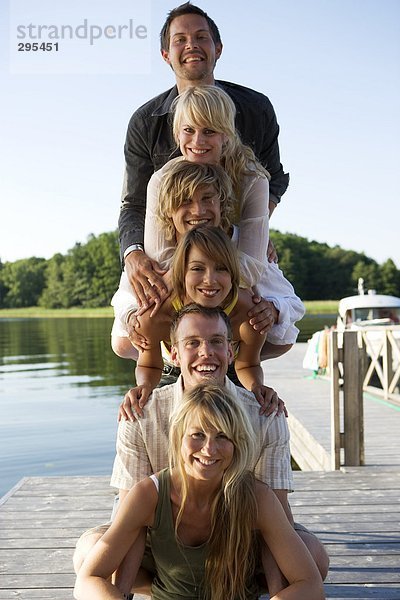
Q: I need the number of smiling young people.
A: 6